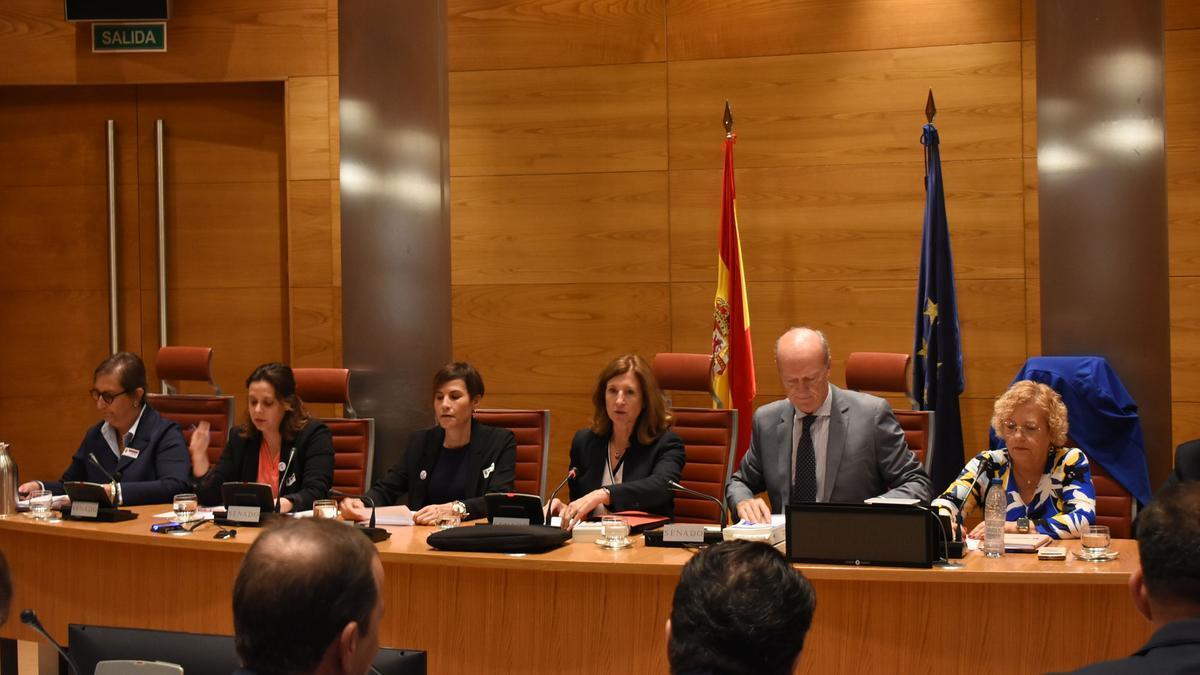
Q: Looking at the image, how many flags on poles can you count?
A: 2